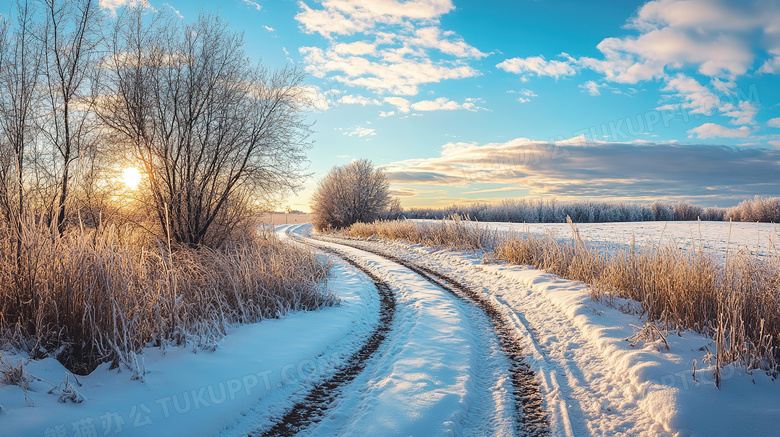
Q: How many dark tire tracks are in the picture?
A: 2